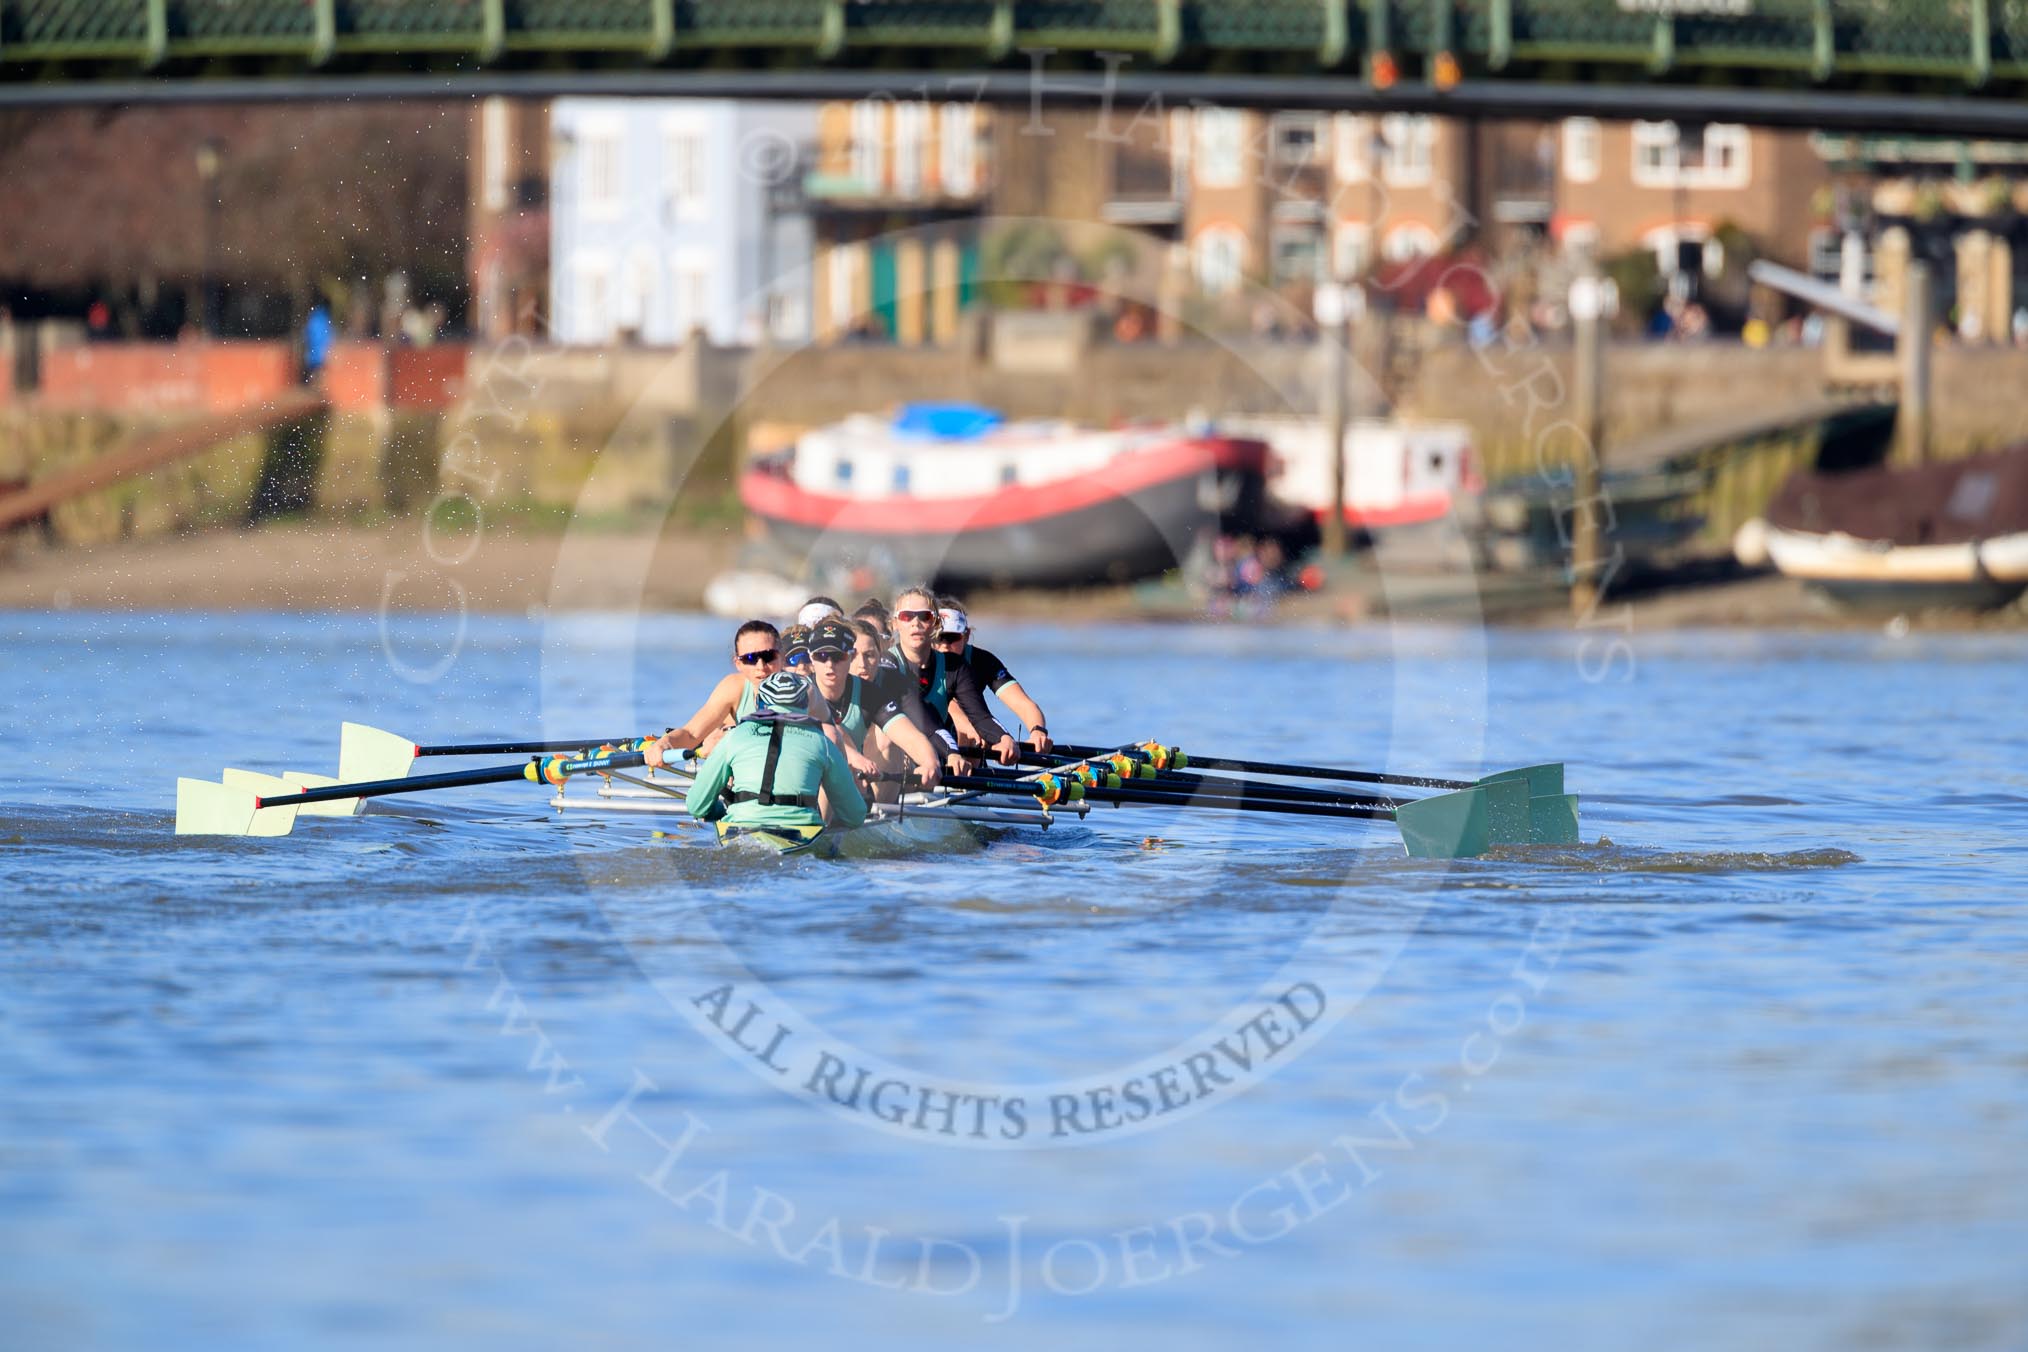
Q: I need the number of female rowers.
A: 8